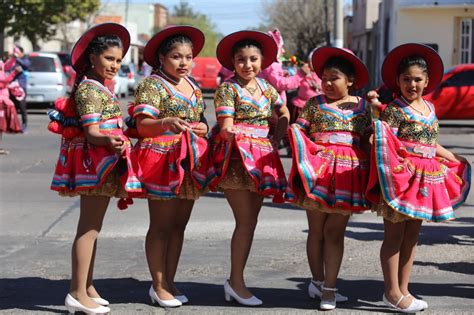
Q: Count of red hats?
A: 5